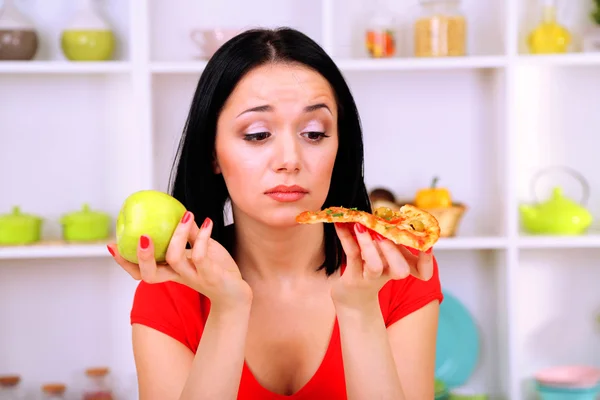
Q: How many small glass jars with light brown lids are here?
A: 3